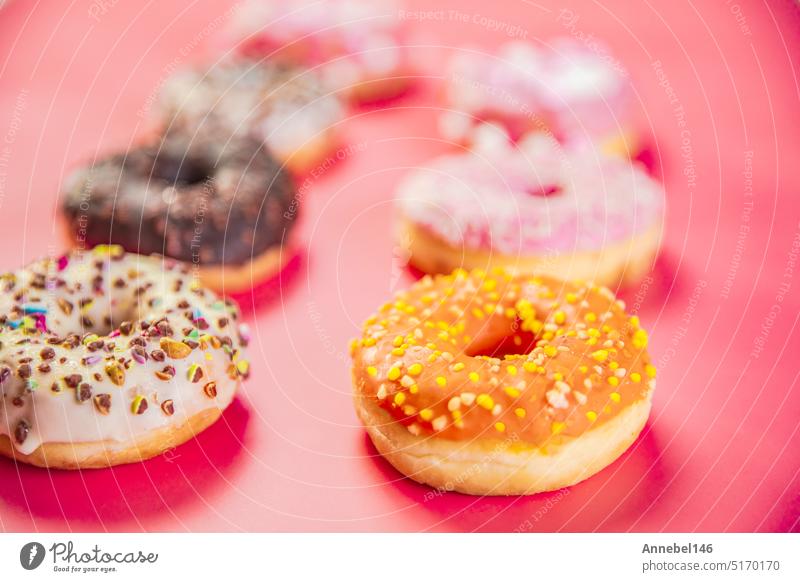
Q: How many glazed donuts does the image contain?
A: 7